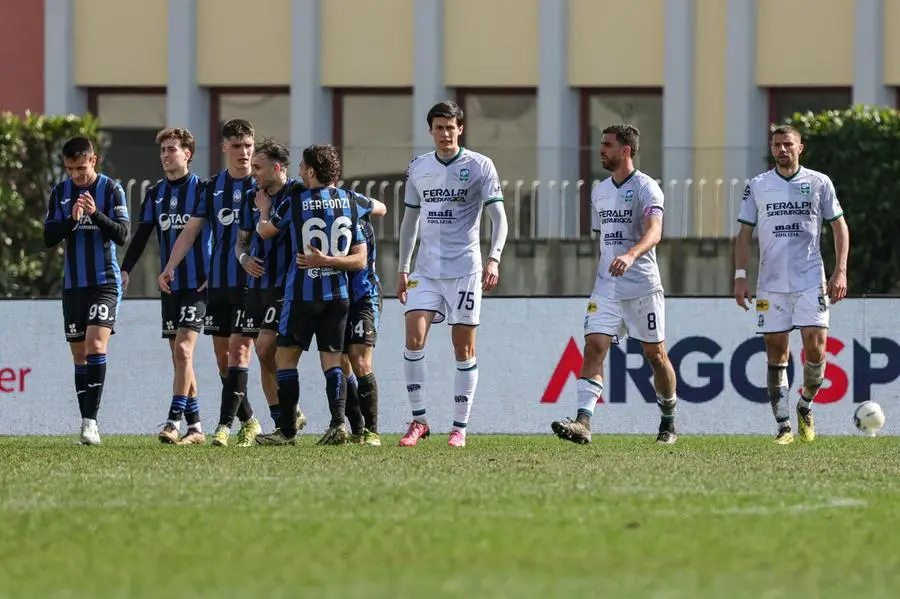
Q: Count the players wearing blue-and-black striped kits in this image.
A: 6